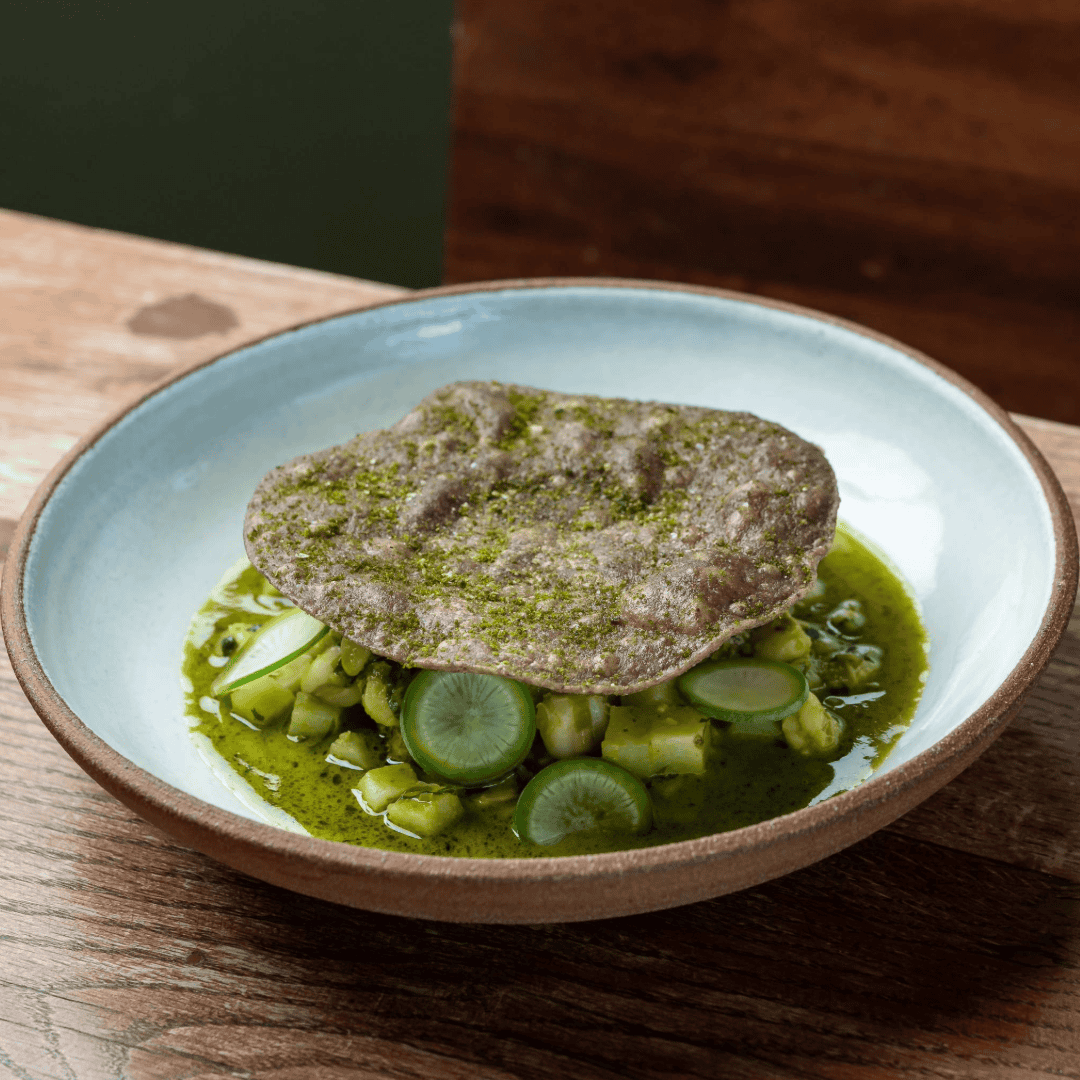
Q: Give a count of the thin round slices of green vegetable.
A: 4